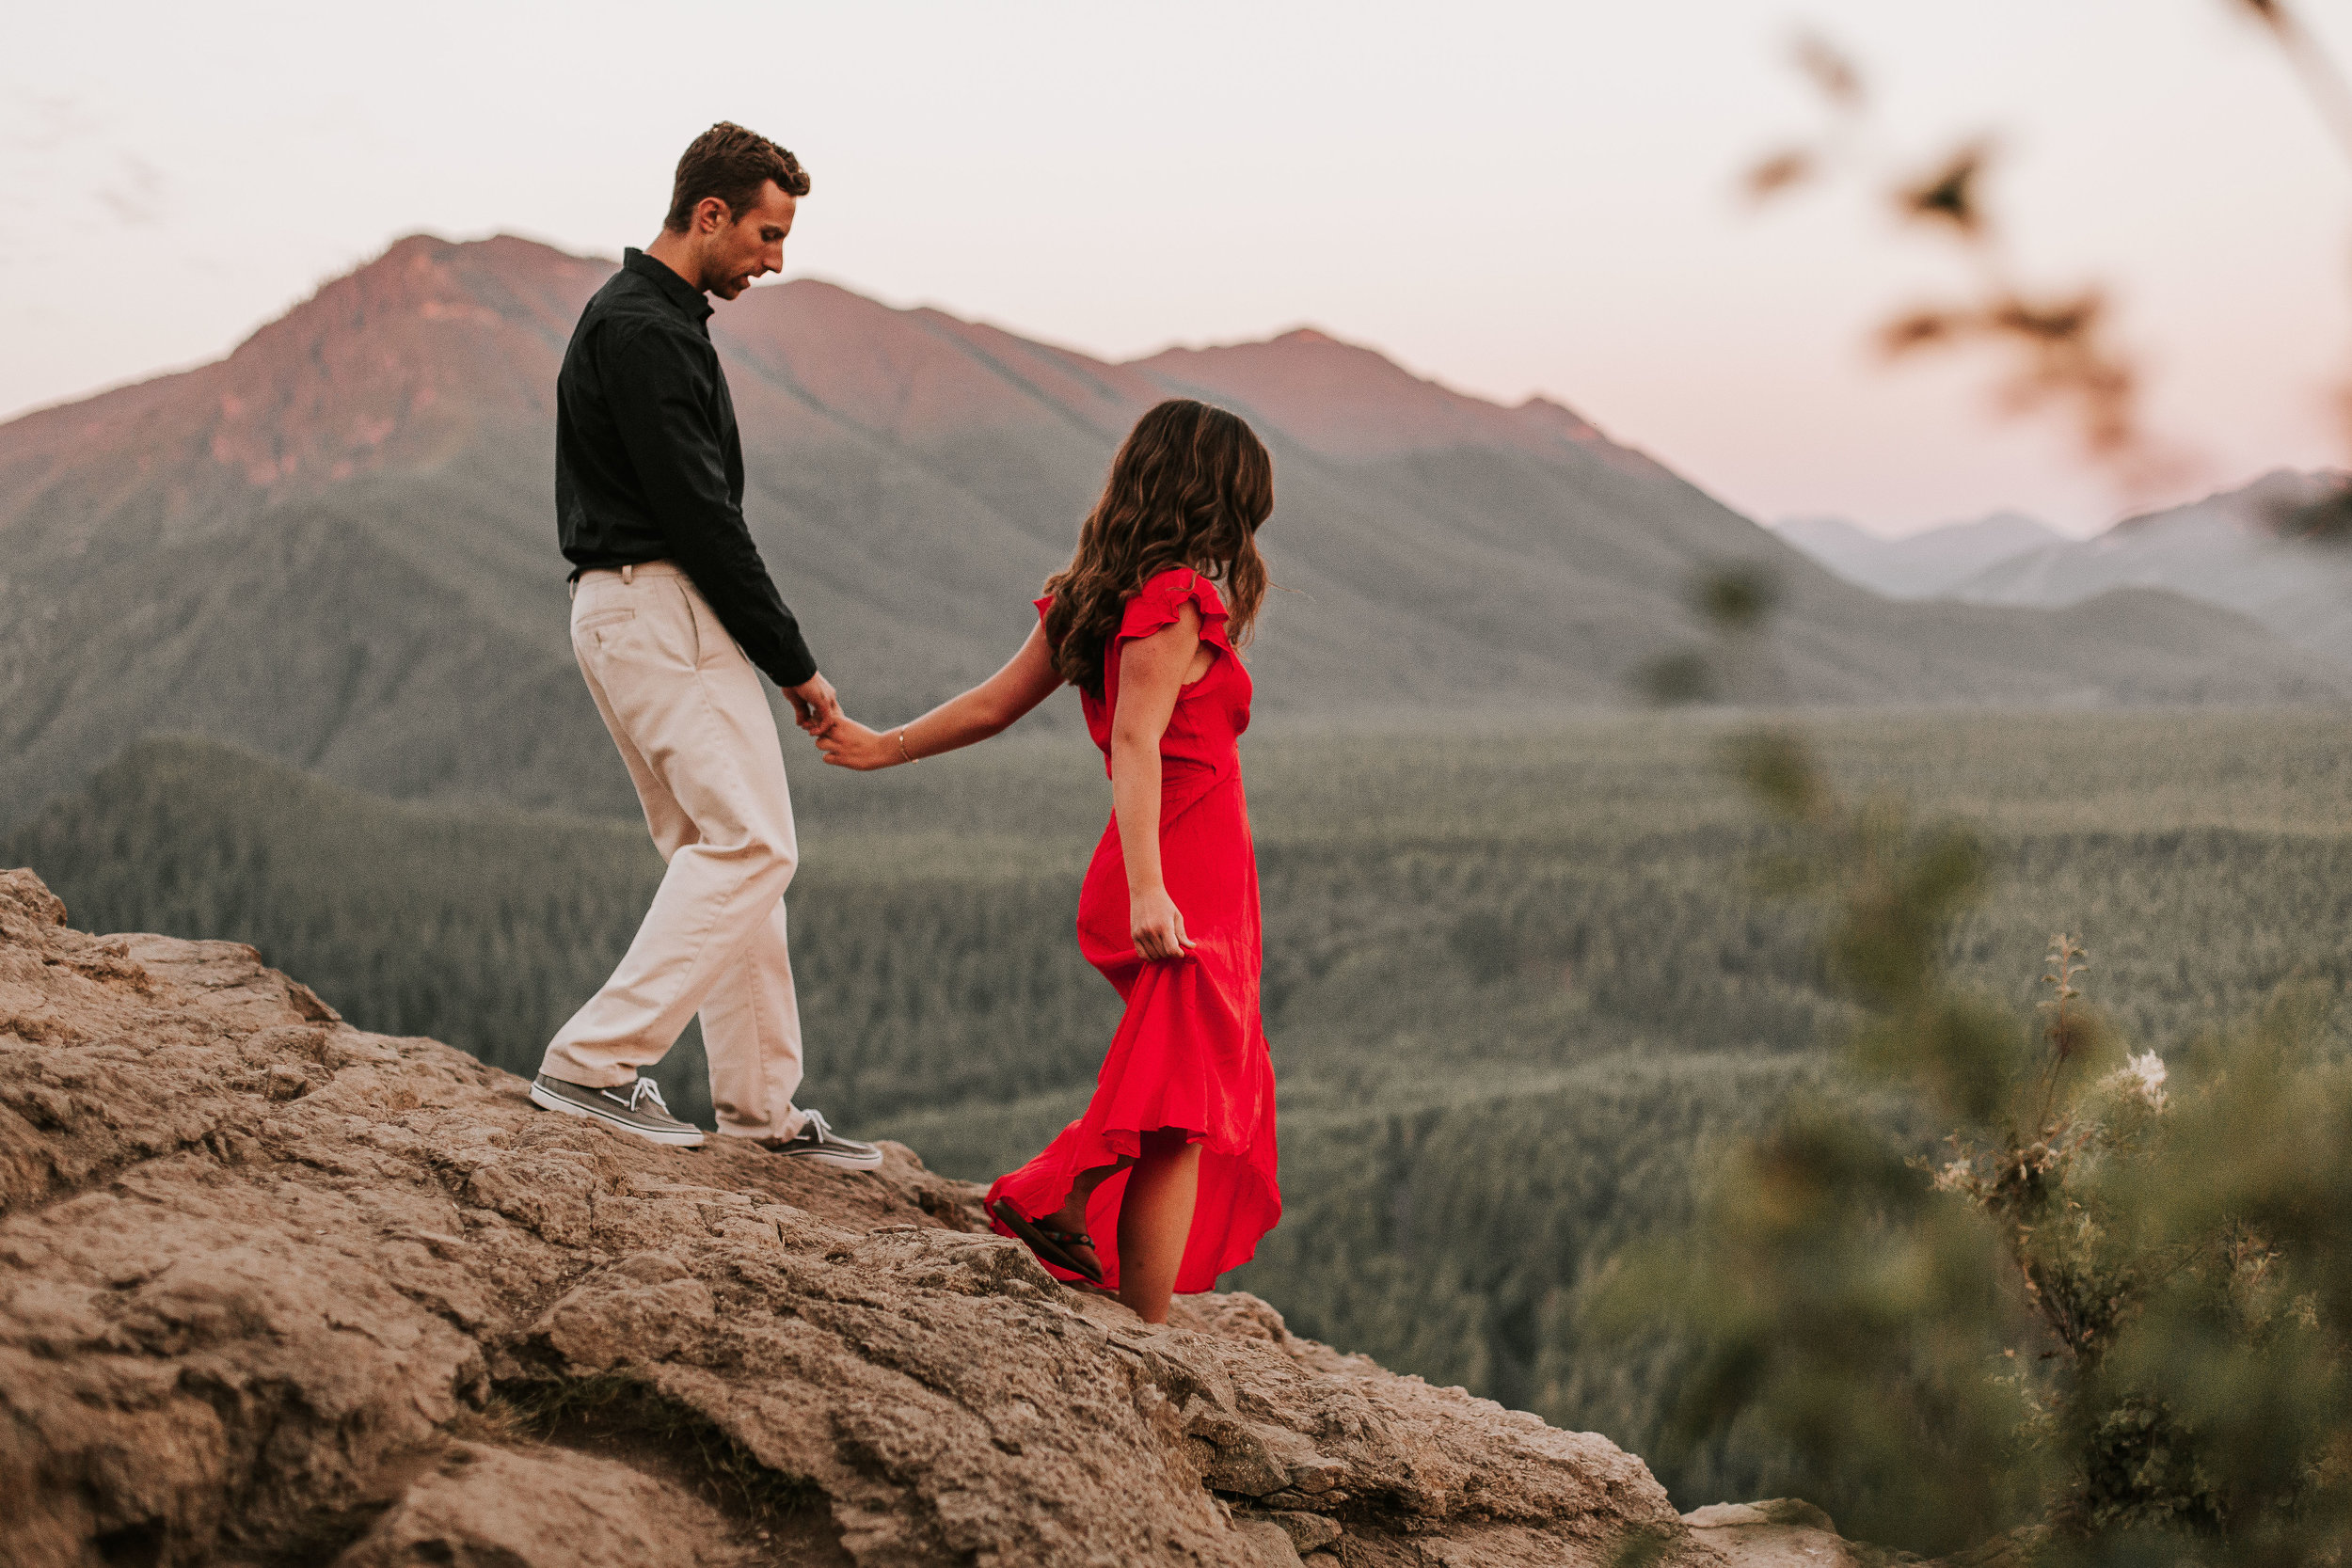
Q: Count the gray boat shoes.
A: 2